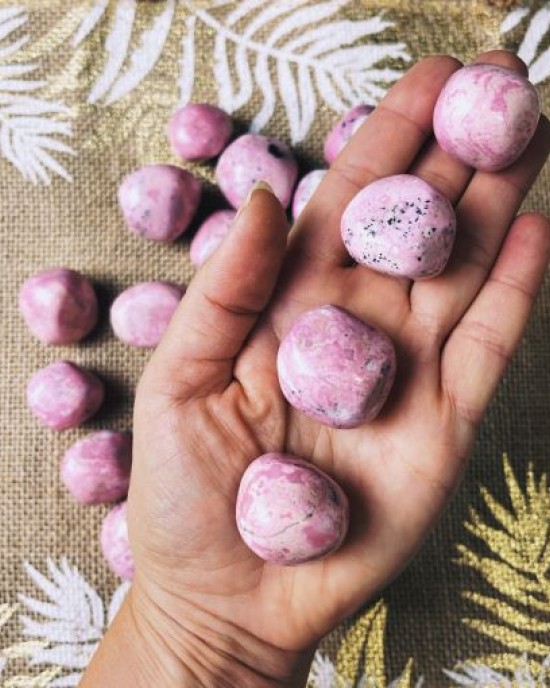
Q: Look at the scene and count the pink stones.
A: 15